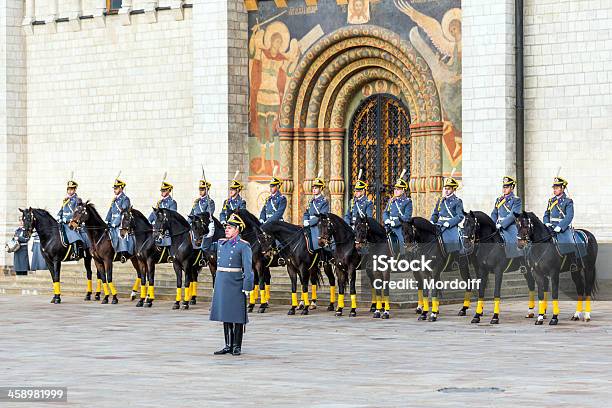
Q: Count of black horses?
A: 12